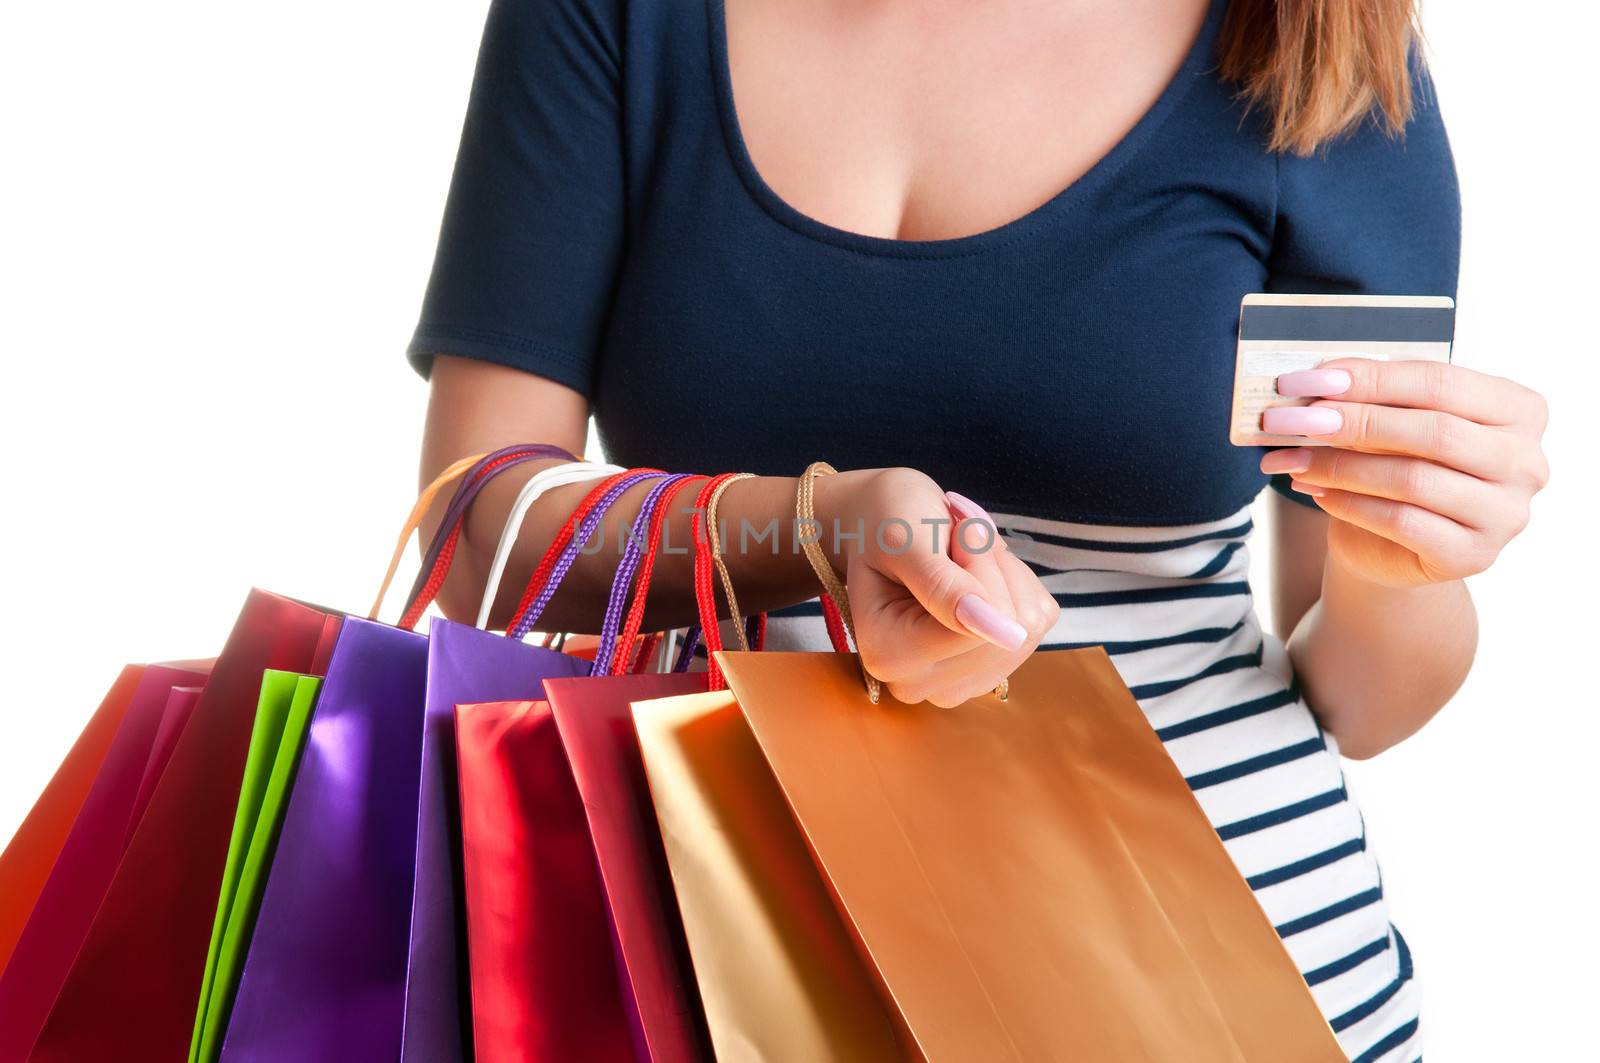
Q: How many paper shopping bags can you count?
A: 10